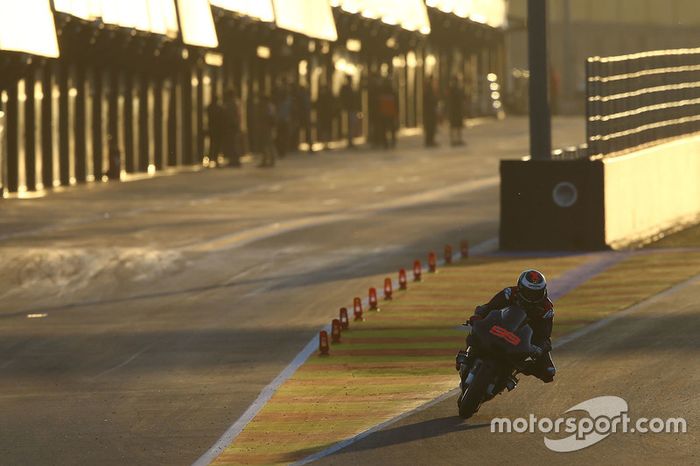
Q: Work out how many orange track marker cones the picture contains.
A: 11